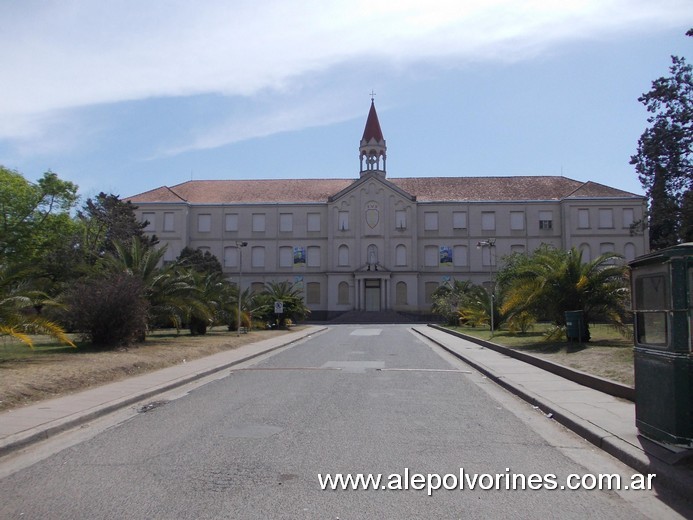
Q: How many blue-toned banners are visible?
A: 2